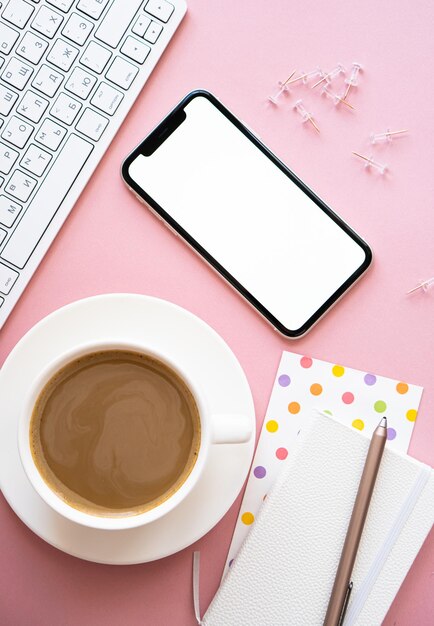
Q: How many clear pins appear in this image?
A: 9